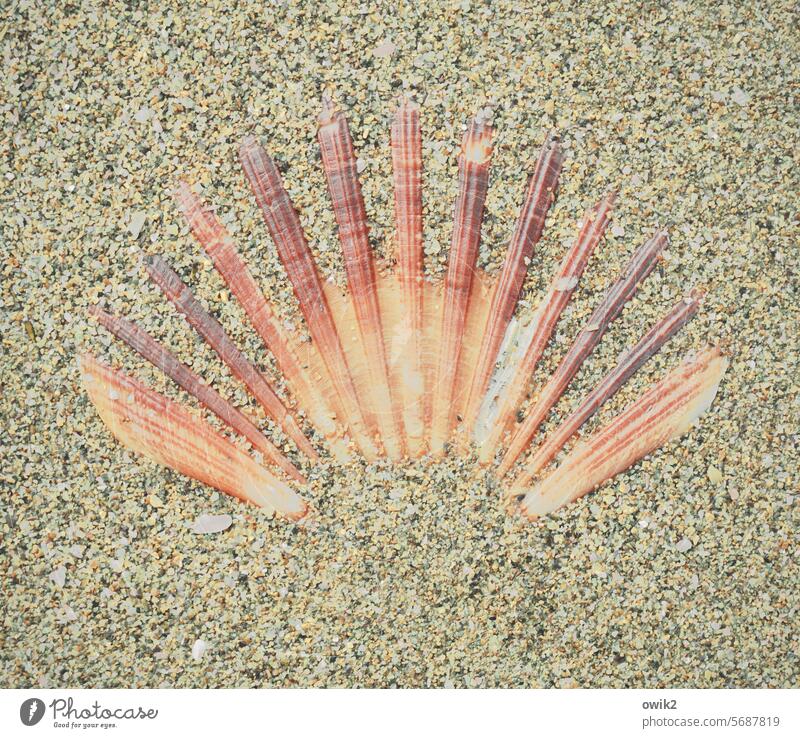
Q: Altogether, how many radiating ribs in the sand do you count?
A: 13